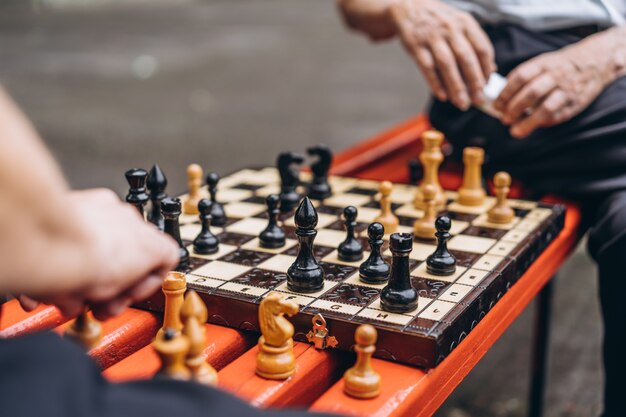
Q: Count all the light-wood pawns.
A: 5